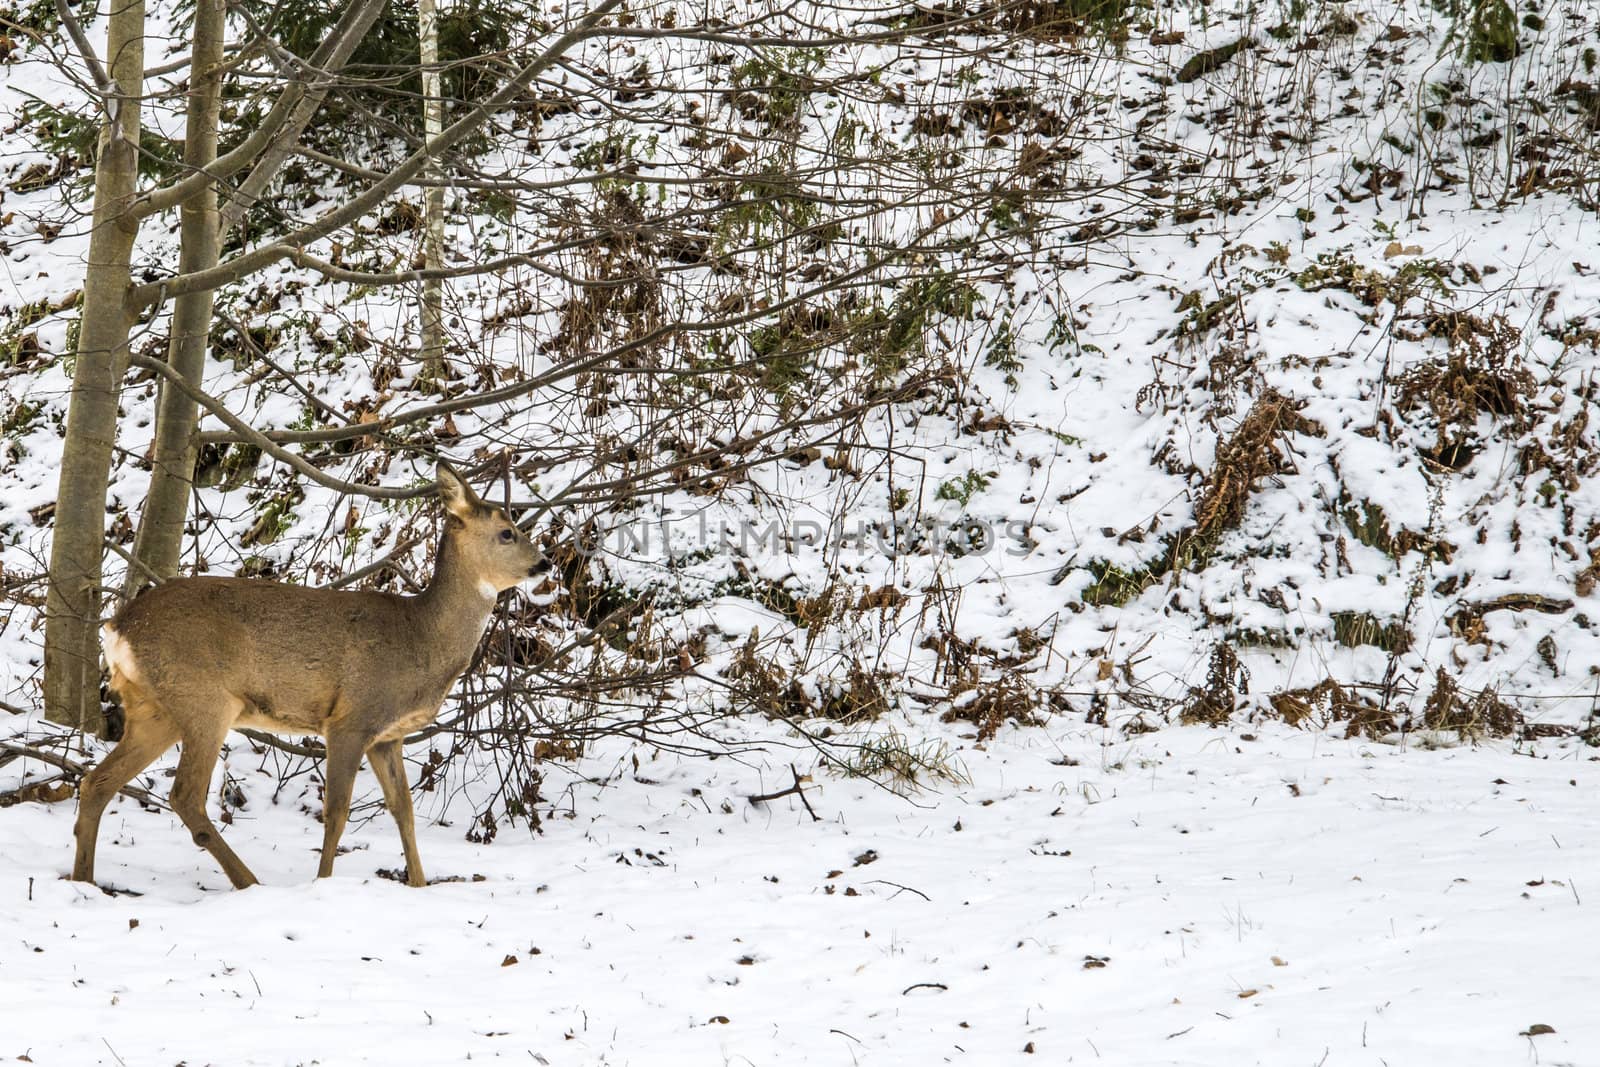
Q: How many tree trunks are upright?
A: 3